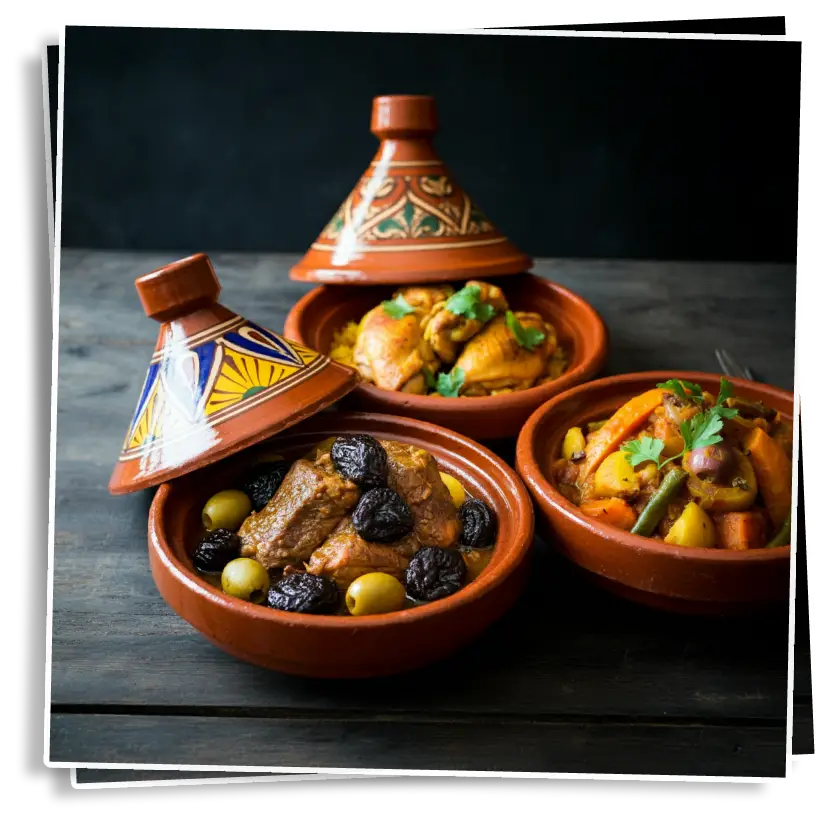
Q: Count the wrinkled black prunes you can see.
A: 7